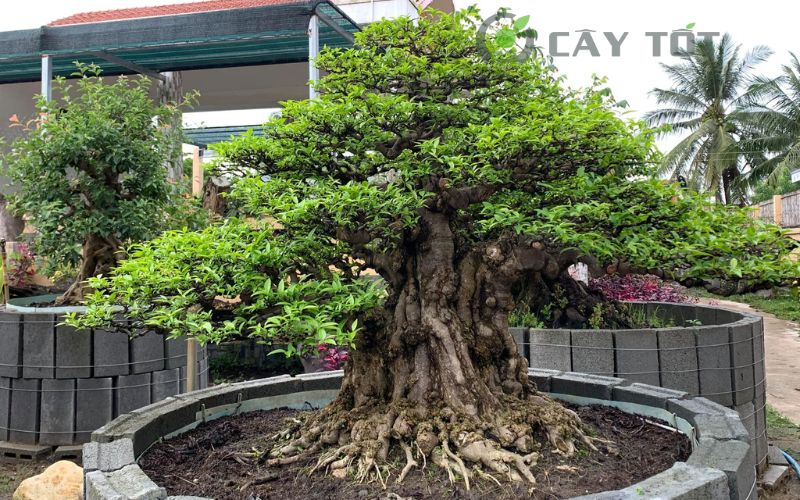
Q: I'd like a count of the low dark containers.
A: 3